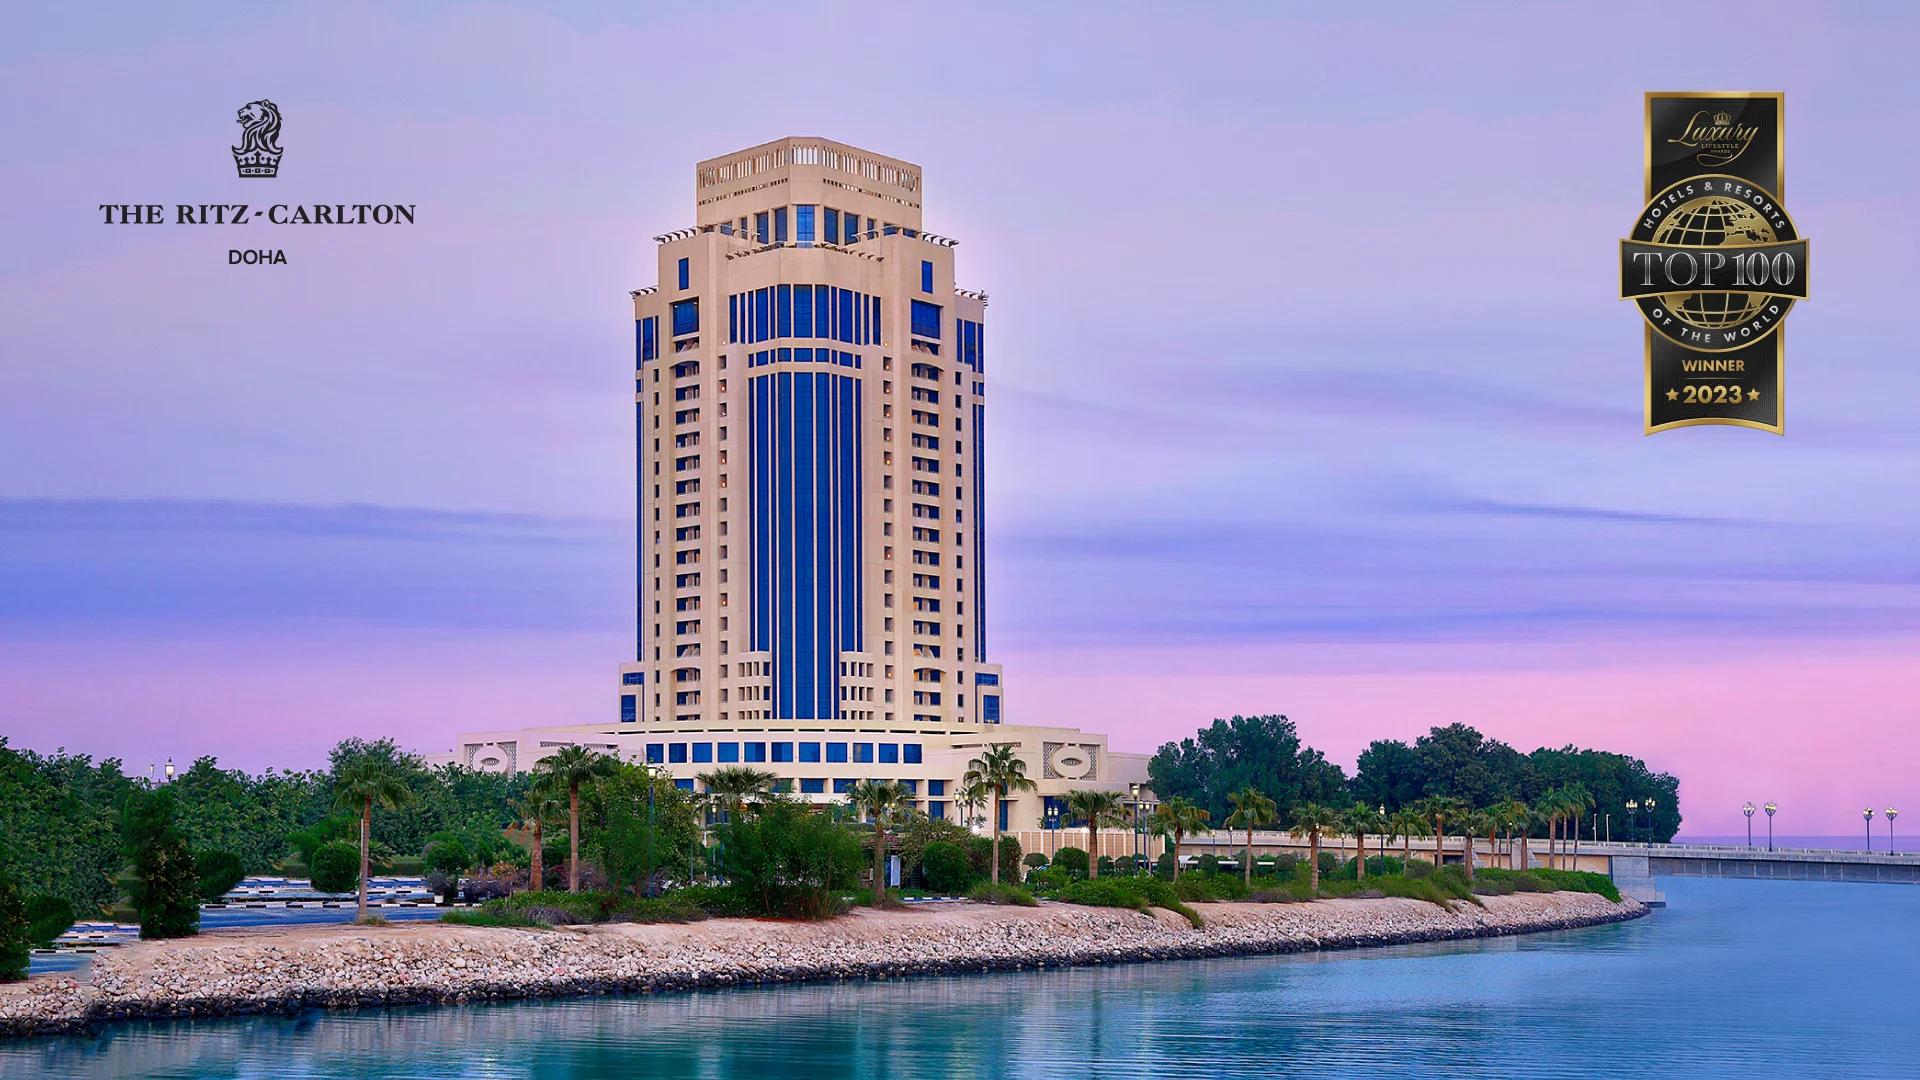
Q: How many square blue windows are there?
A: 11